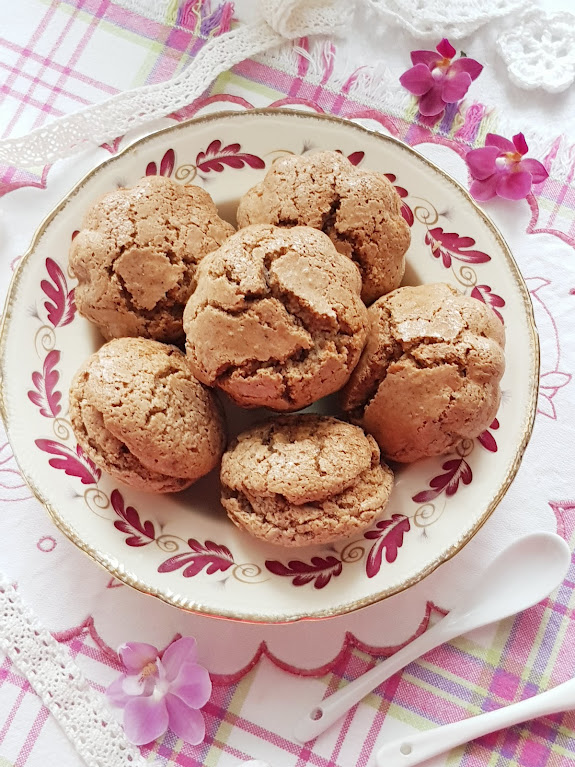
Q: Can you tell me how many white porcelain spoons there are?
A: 2